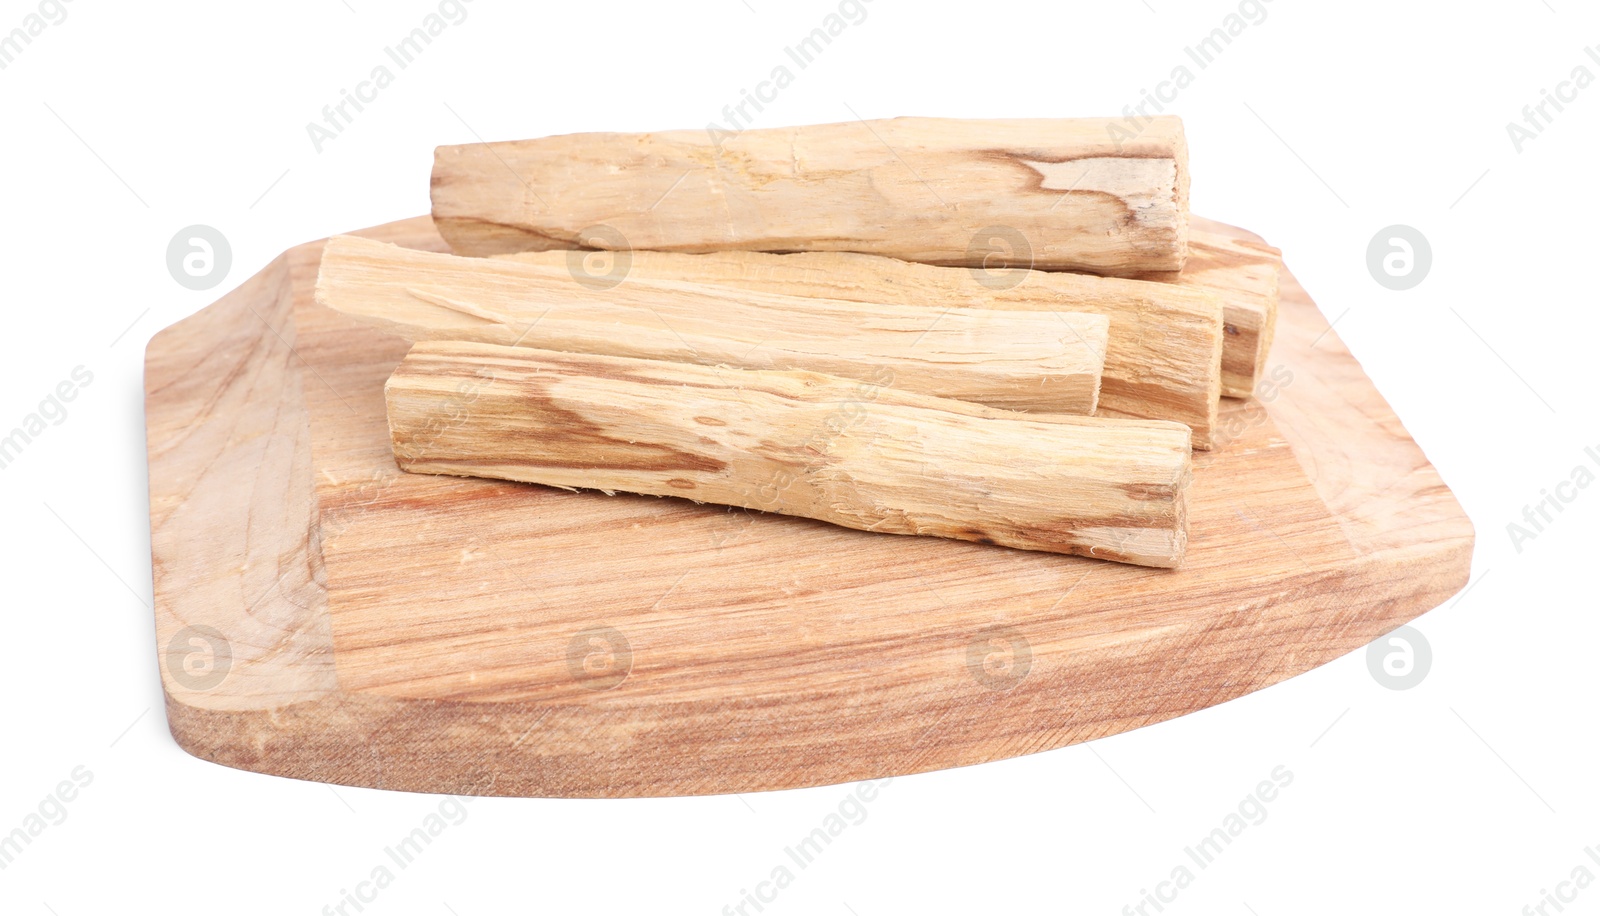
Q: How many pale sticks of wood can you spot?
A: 5